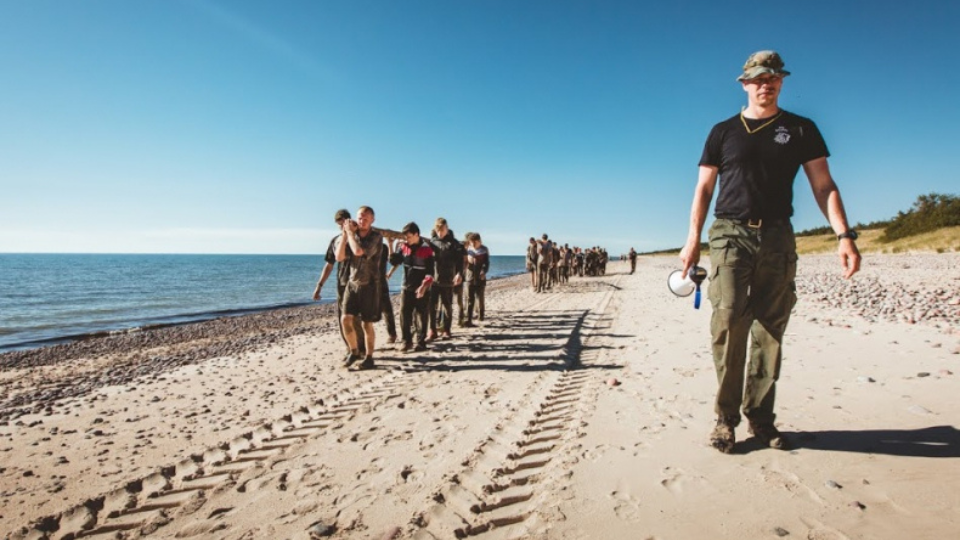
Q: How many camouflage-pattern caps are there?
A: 1